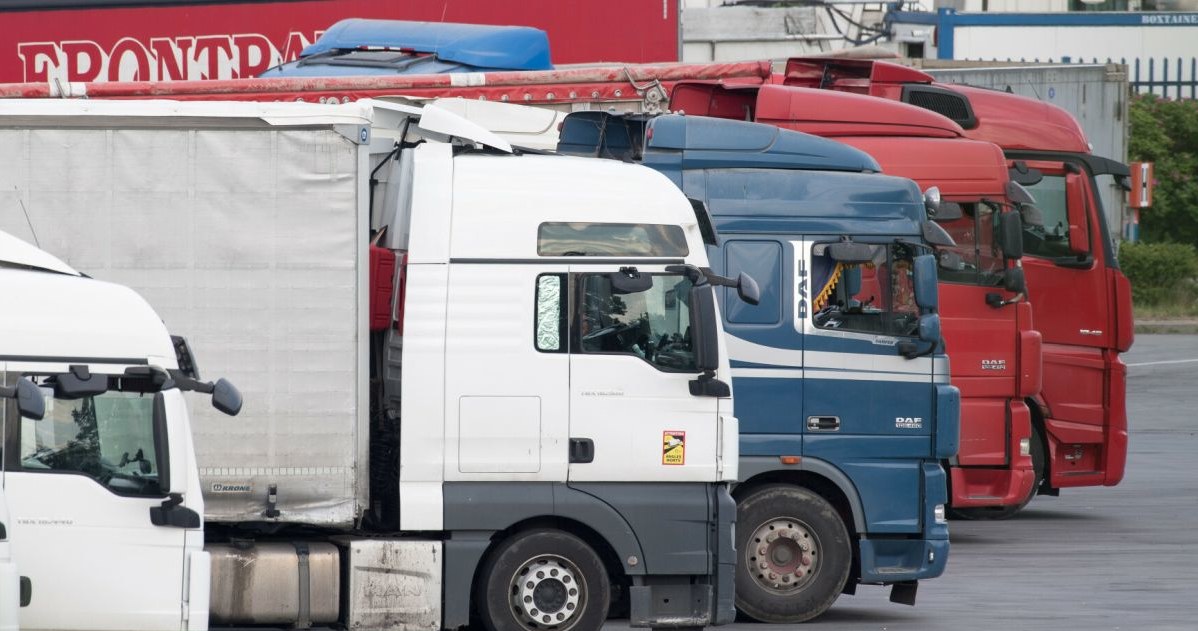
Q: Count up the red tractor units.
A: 2